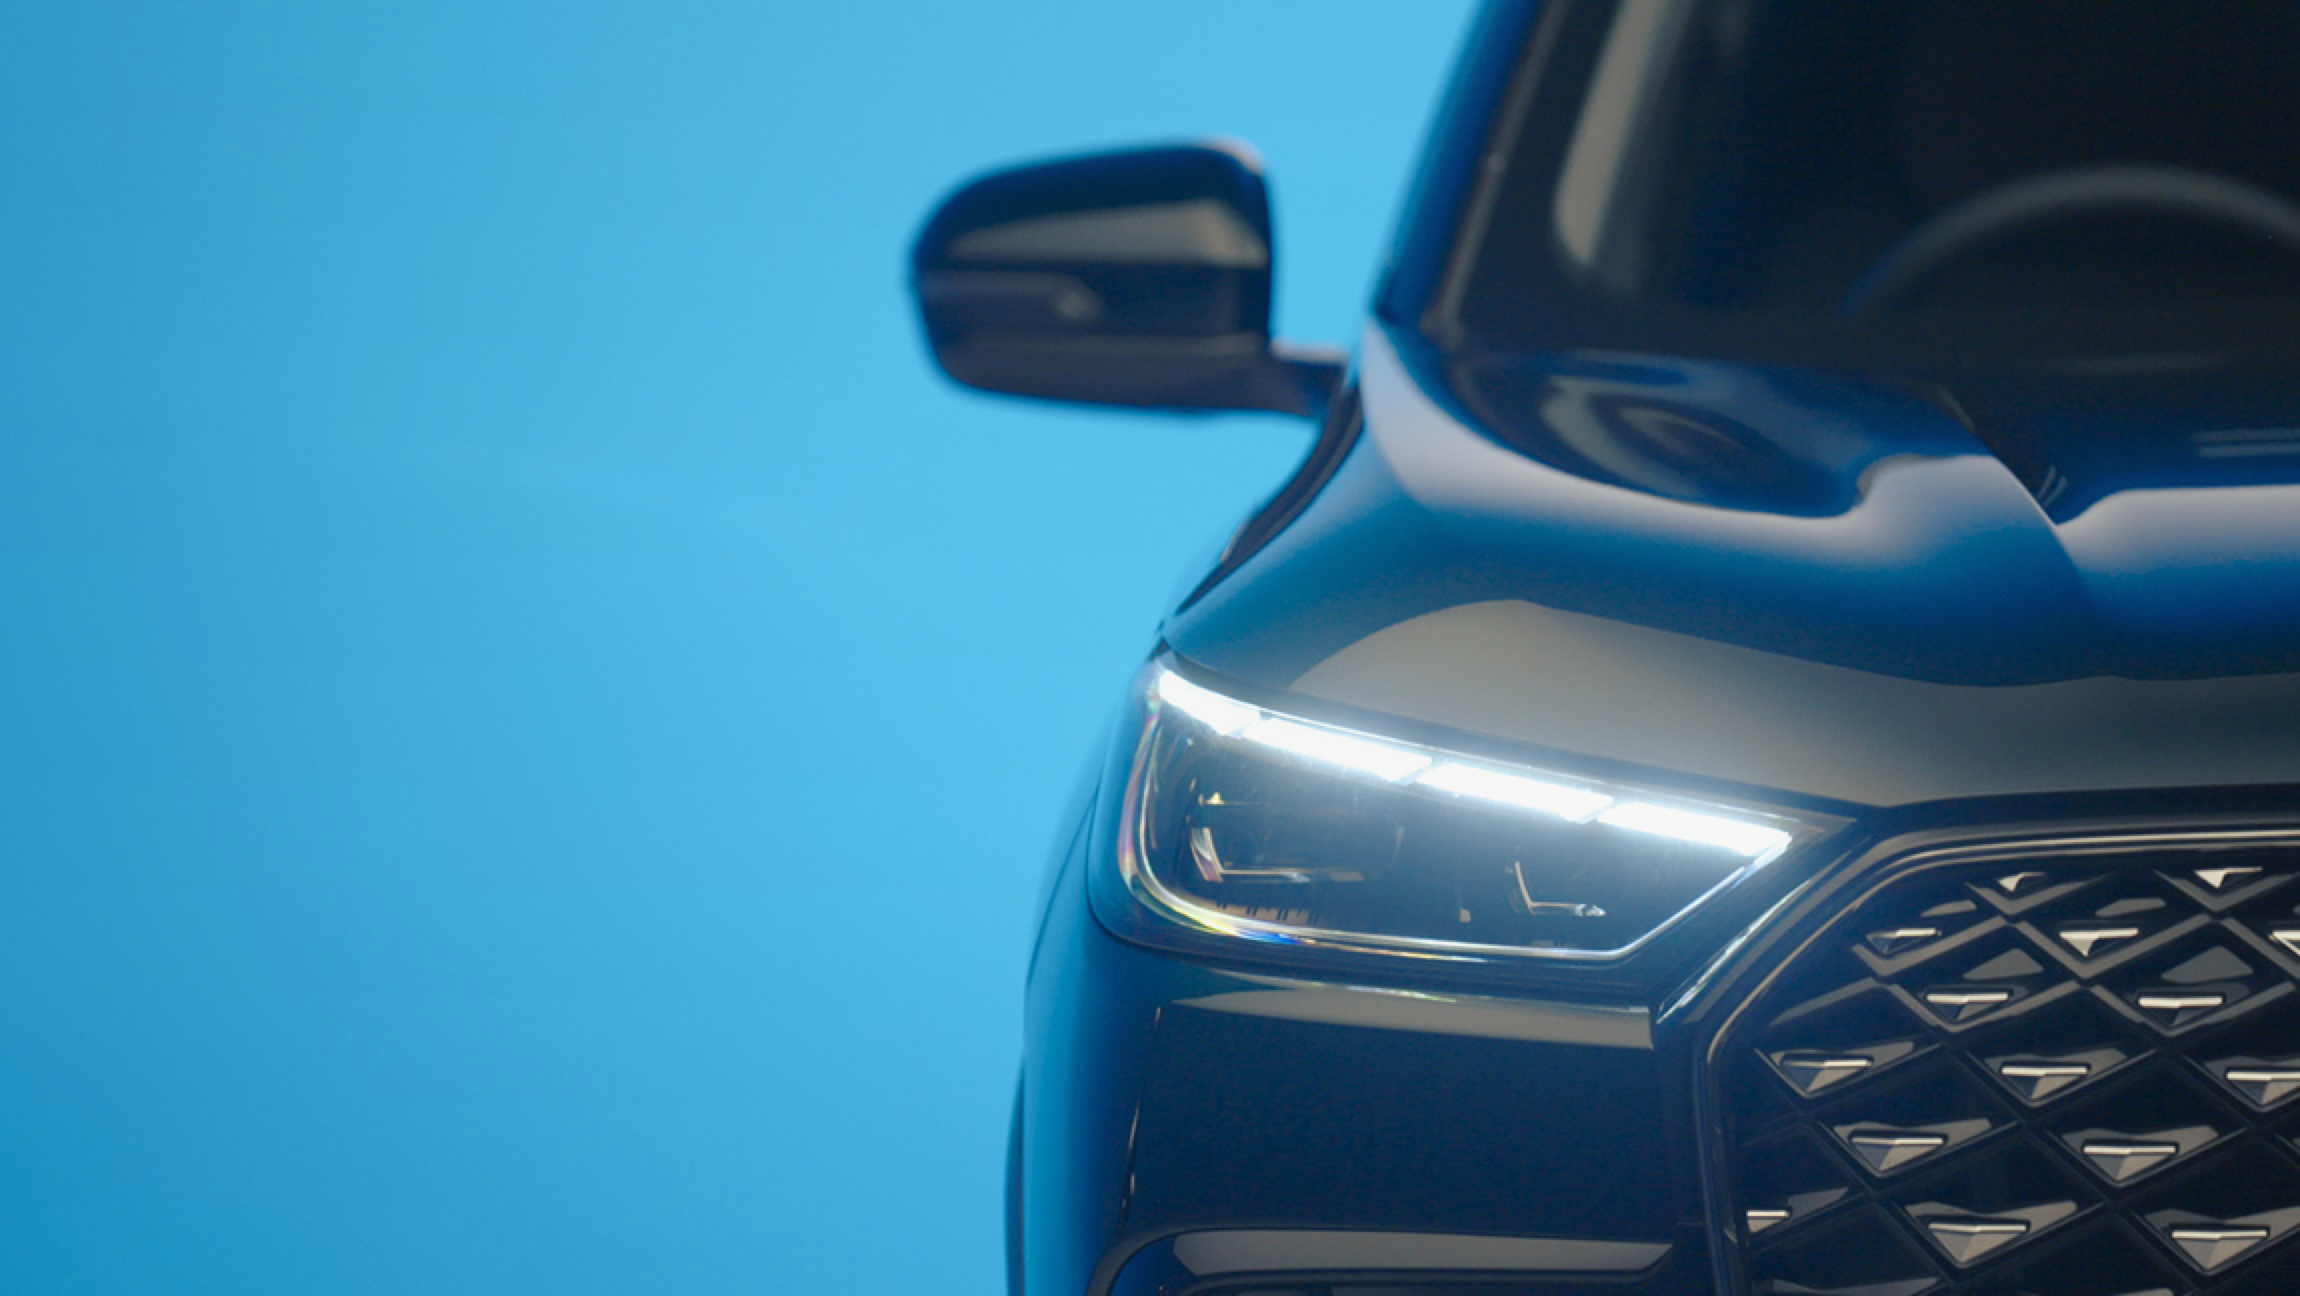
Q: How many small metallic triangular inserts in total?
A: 15